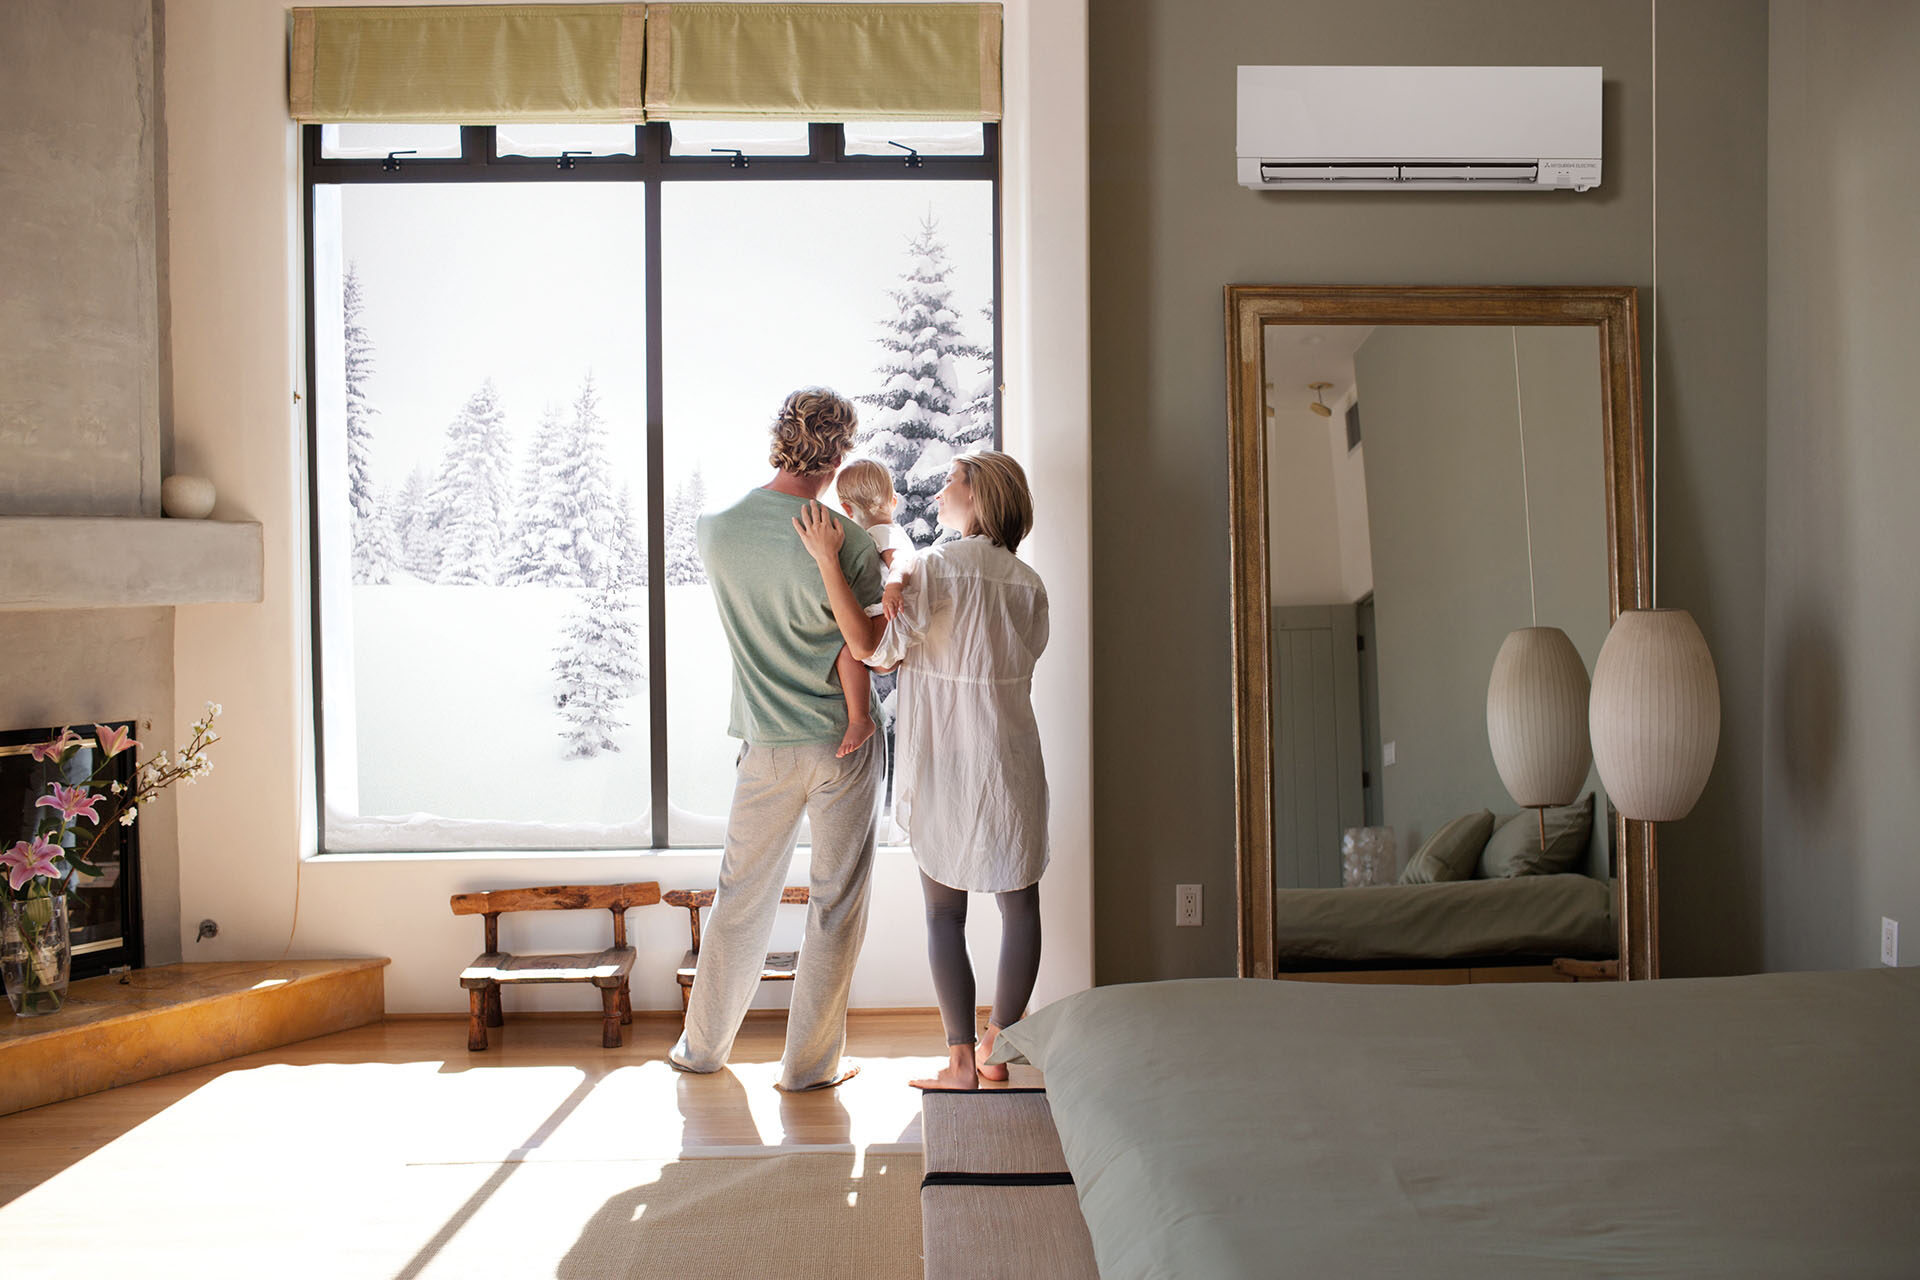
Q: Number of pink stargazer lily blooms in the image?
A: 4